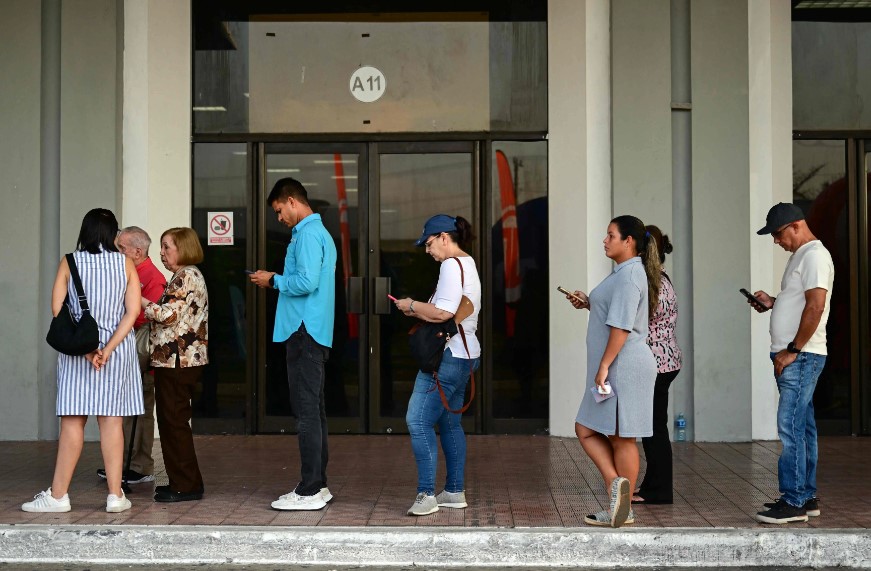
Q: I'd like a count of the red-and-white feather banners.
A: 2